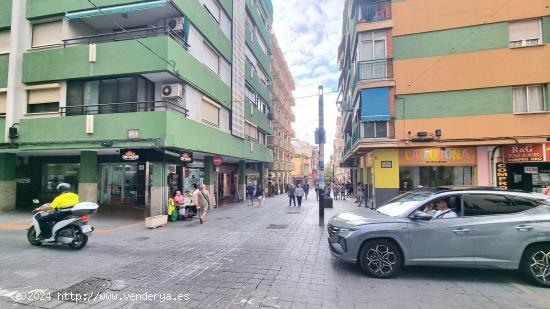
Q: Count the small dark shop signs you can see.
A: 2